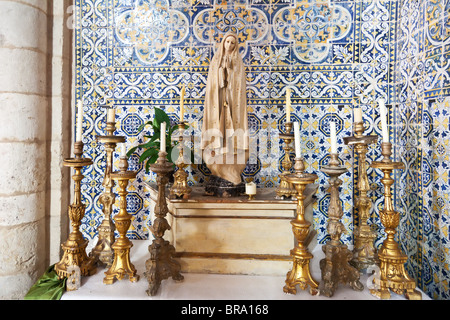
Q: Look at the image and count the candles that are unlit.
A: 11